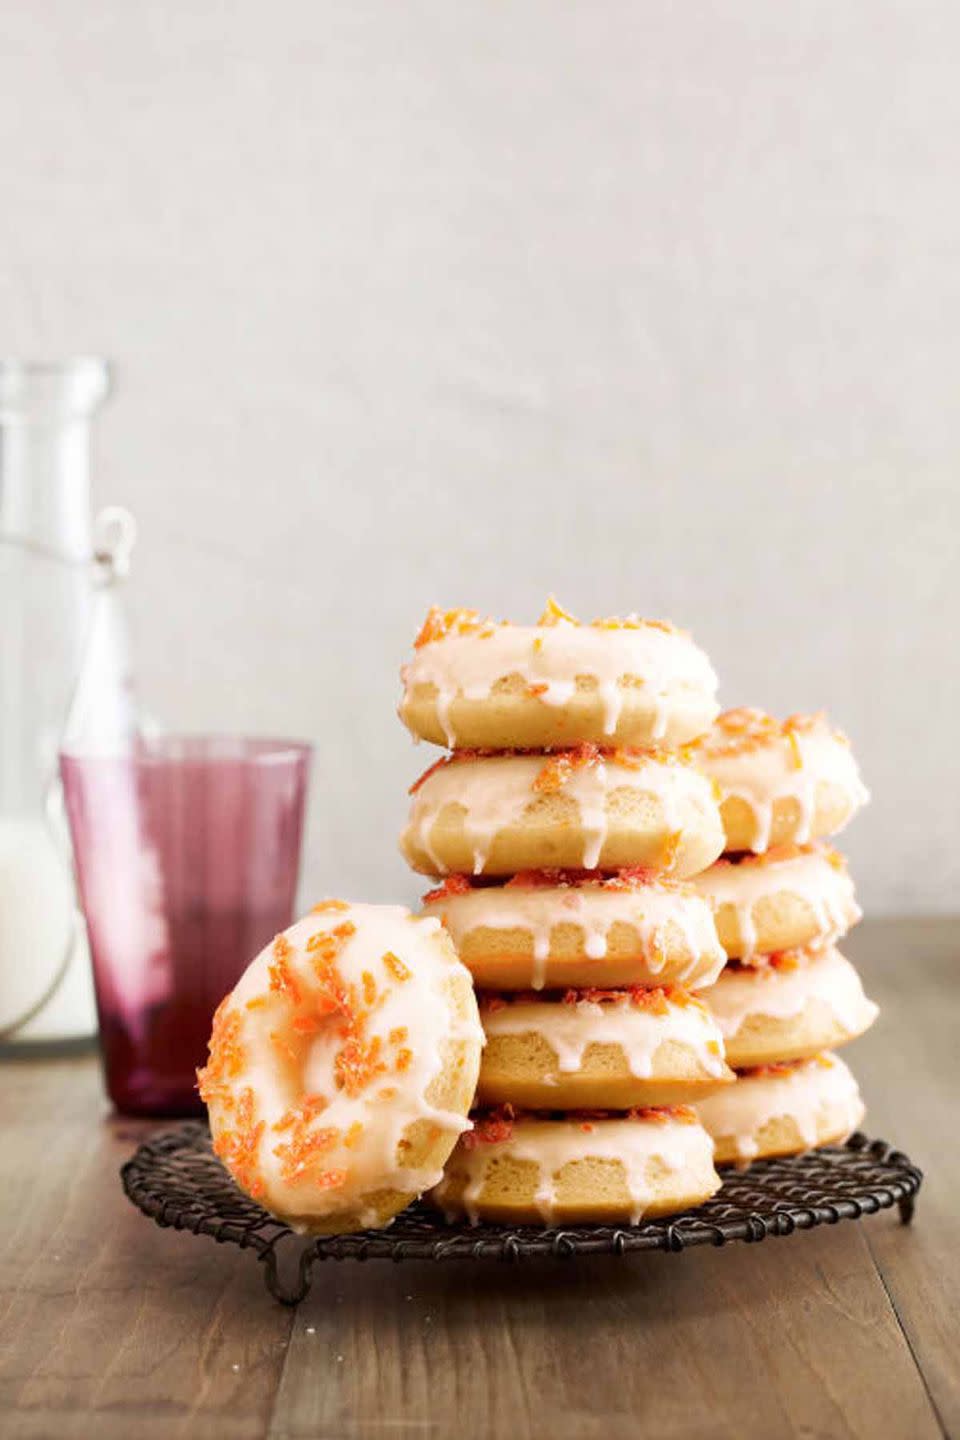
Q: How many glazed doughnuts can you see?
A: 10